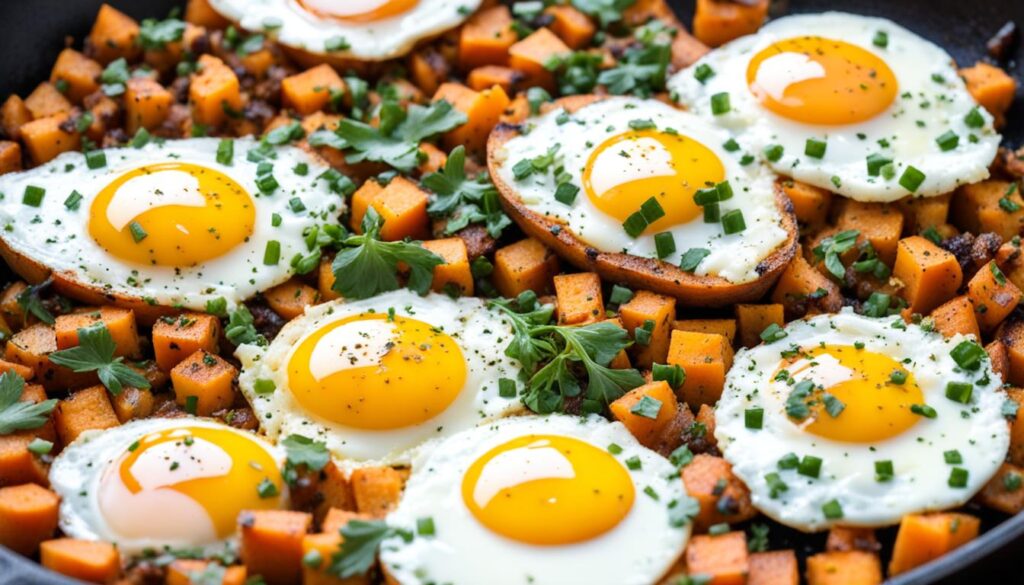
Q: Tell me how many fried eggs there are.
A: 8